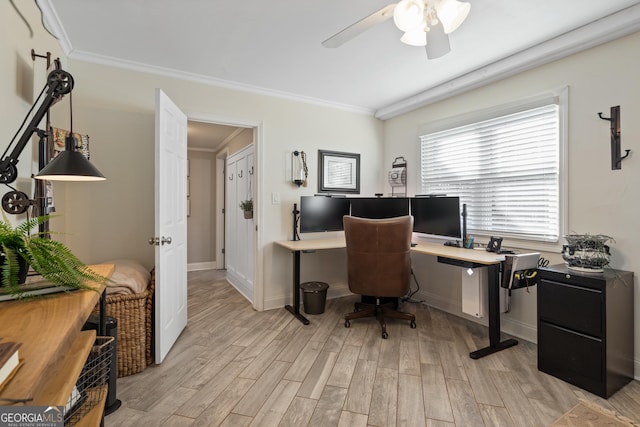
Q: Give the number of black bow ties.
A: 0